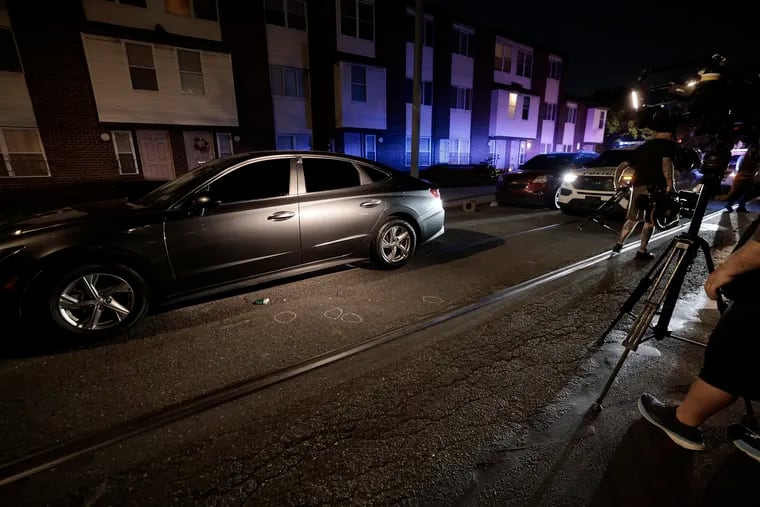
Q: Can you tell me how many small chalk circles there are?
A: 4